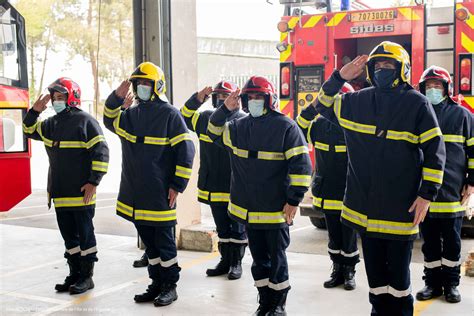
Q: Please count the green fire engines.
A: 0